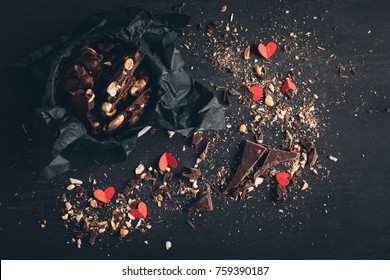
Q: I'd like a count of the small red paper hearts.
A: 7